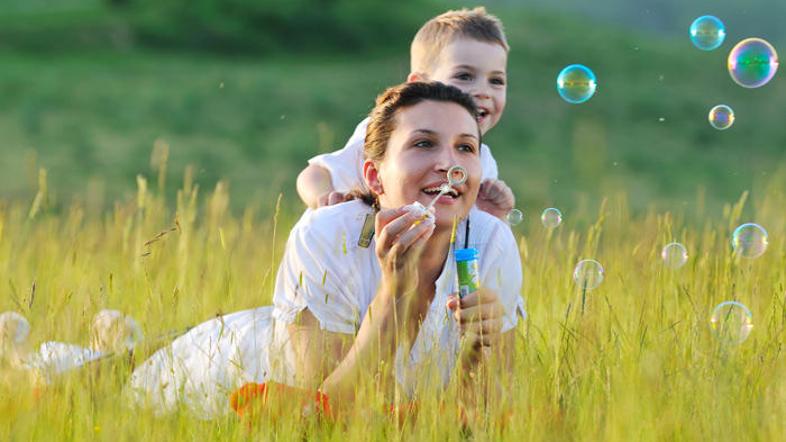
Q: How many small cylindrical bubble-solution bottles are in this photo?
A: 1